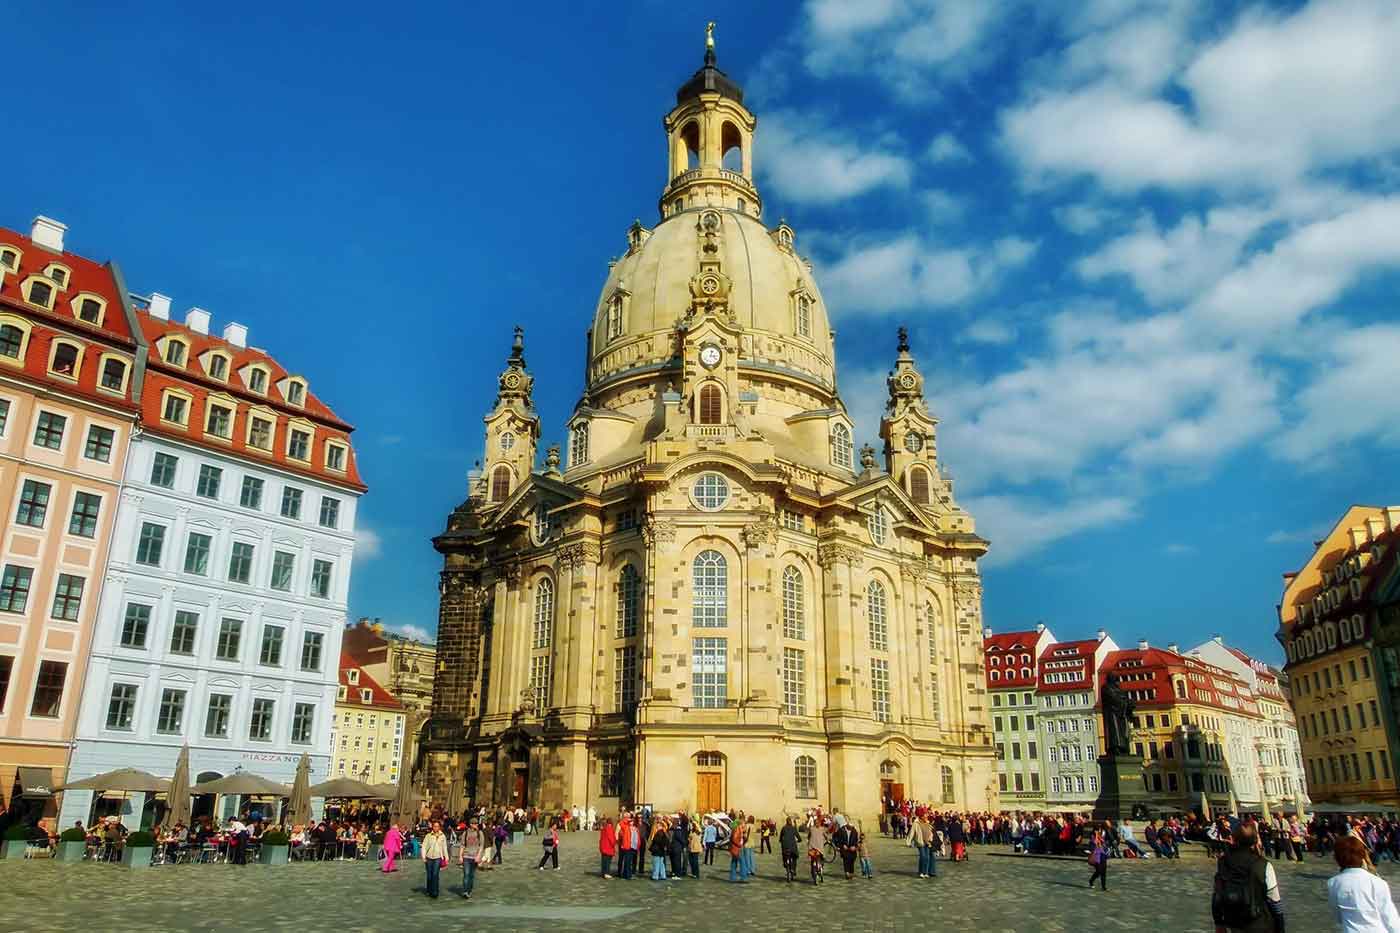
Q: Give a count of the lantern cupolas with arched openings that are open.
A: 1